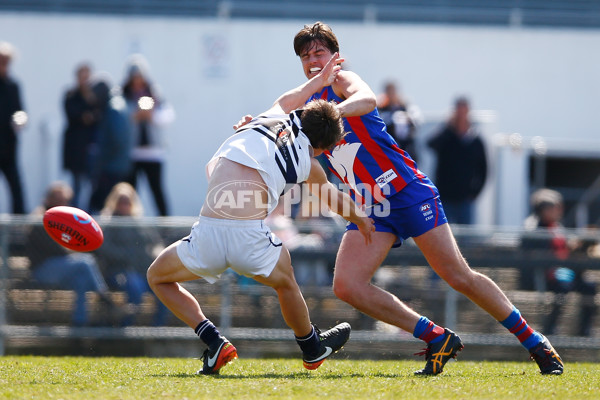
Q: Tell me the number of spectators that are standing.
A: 6